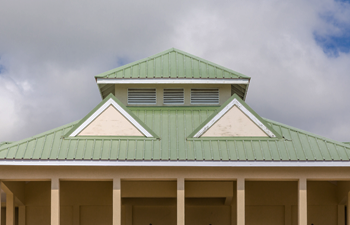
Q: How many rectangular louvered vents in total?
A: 3